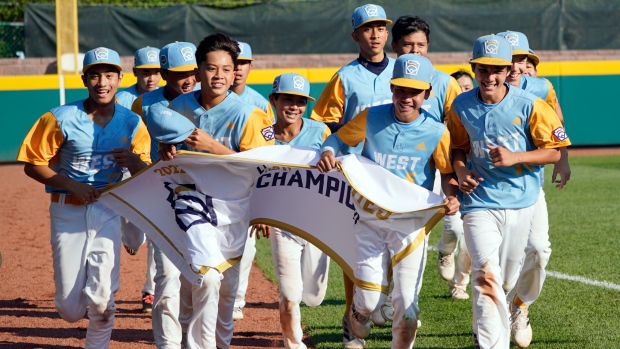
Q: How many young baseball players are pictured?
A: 13